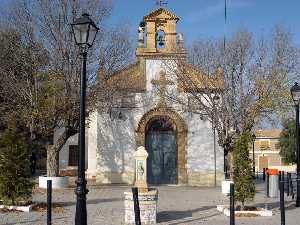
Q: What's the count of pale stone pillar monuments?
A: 1